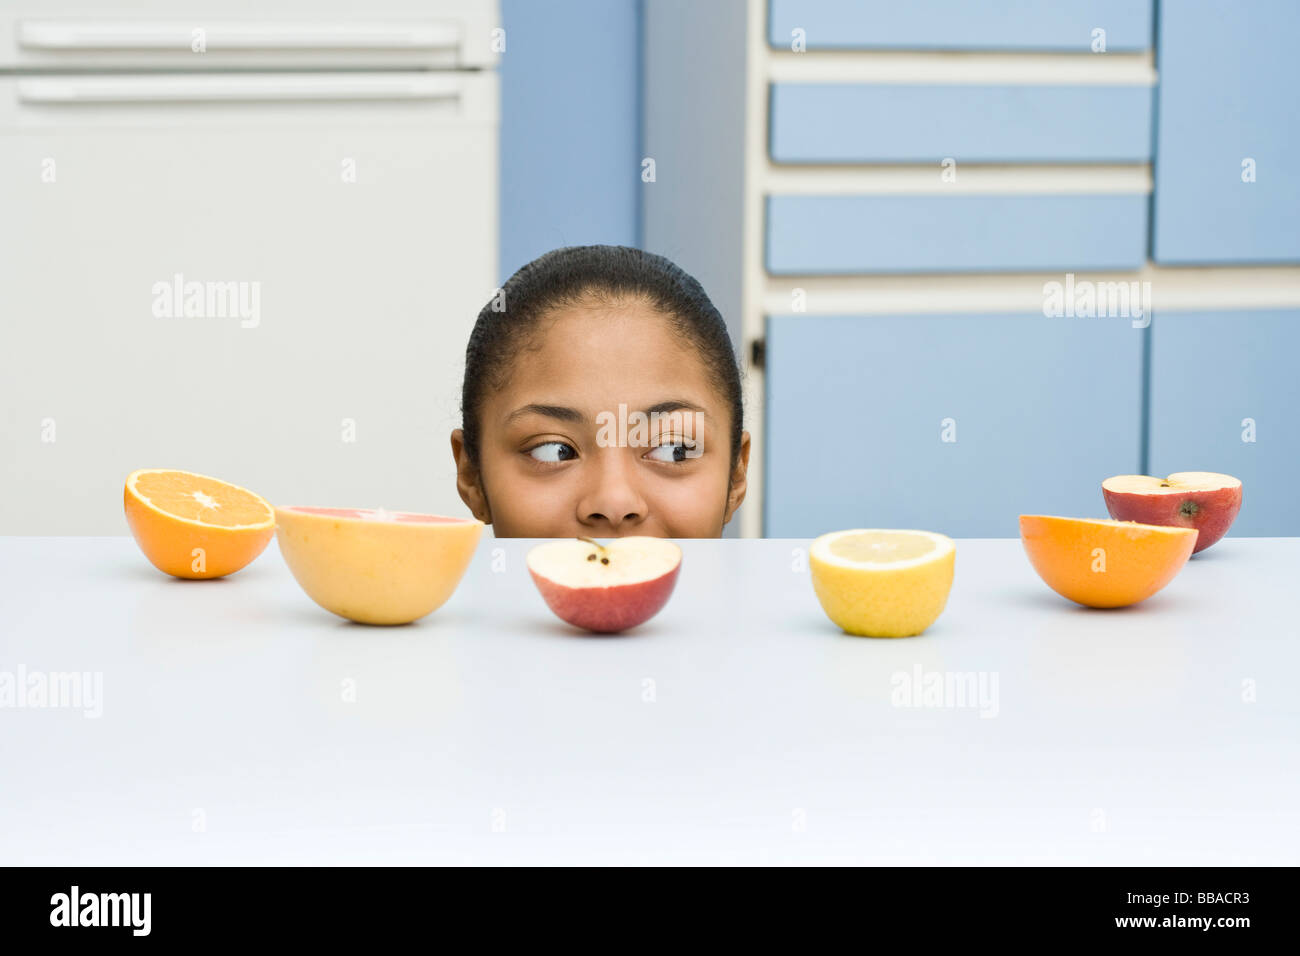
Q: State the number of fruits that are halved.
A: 6